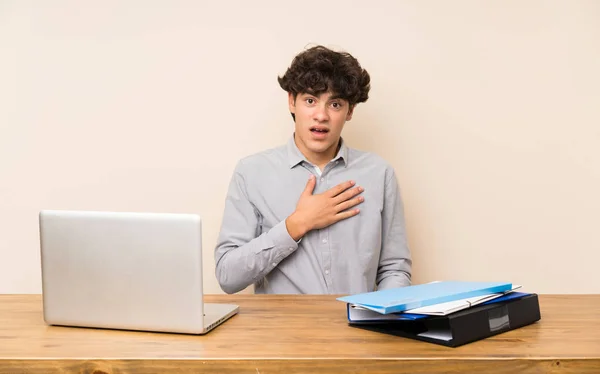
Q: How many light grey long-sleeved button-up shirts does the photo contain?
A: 1